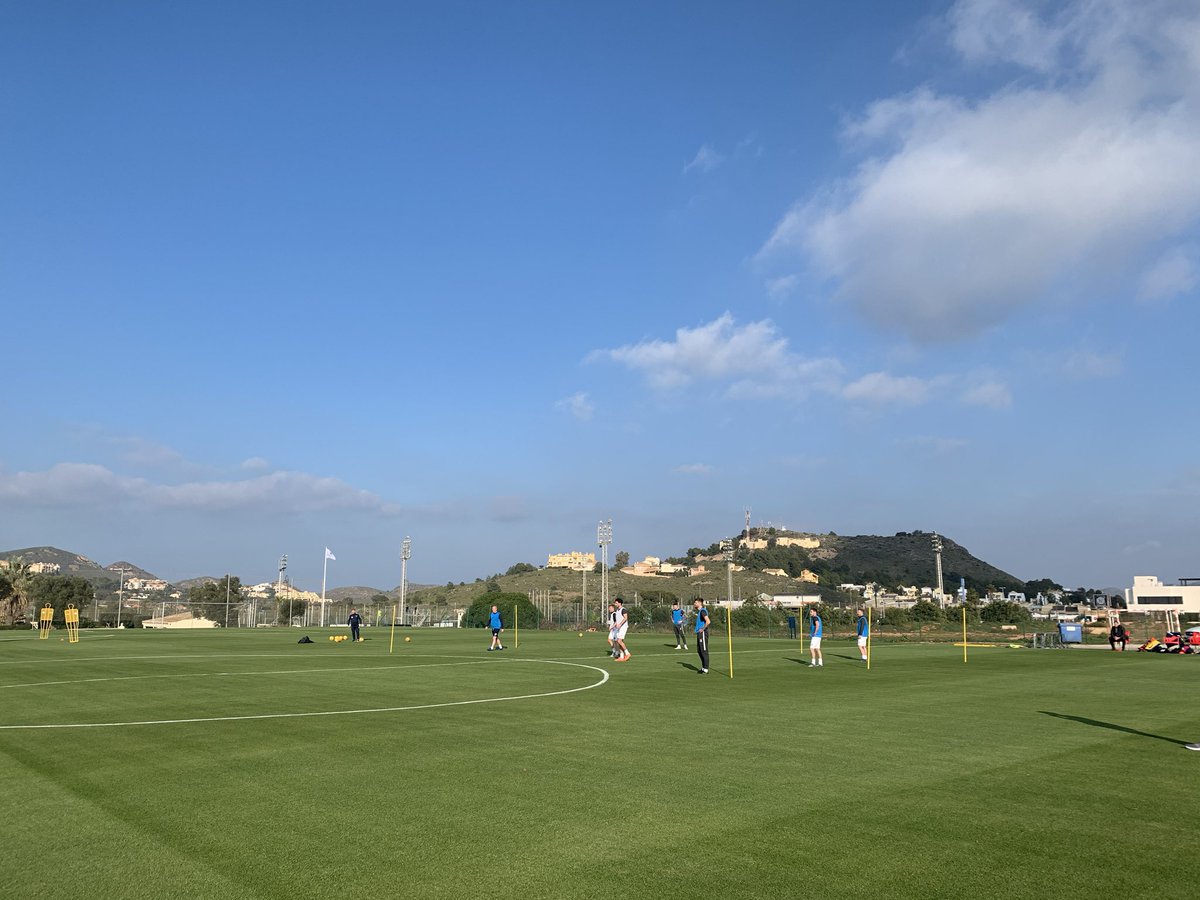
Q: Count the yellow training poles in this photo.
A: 6